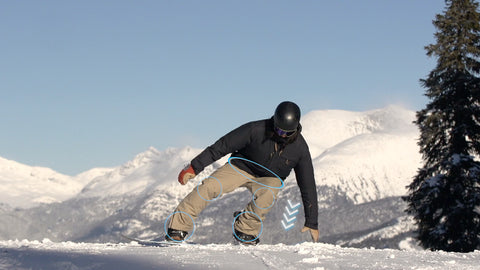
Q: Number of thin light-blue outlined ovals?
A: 5